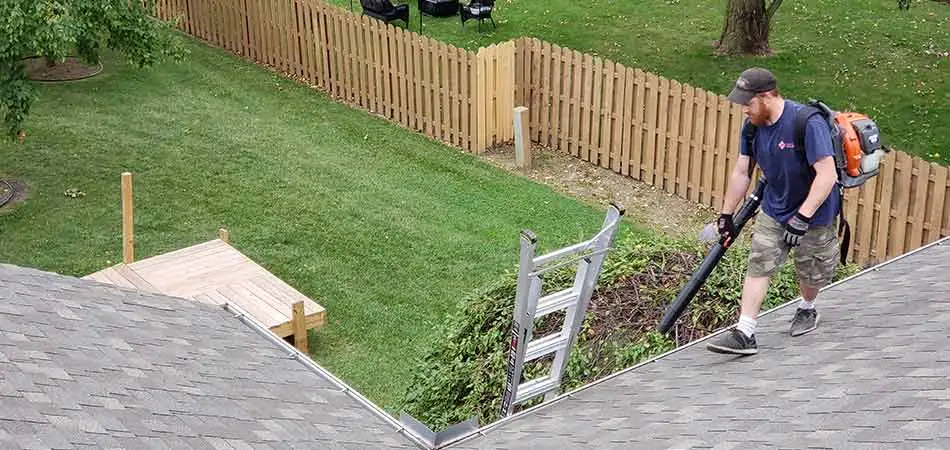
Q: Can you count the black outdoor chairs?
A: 2